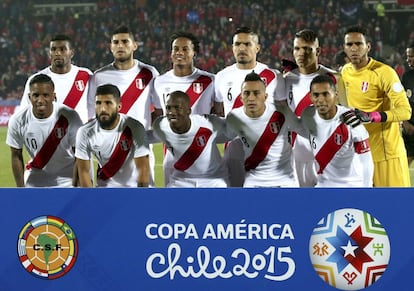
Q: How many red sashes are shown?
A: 10